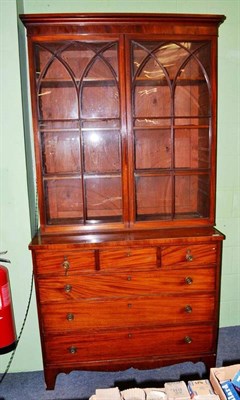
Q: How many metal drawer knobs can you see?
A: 8